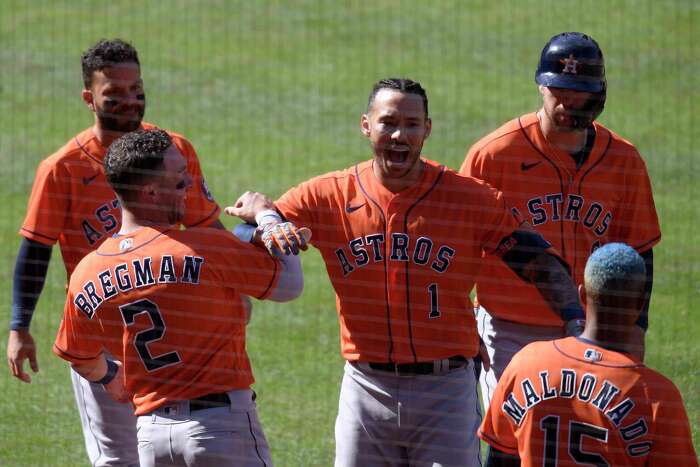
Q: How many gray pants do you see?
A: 4